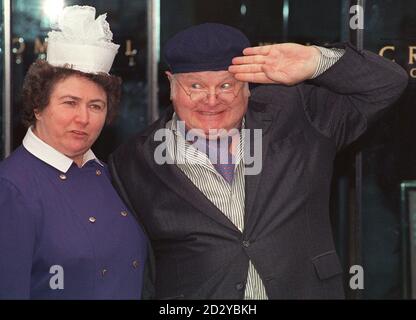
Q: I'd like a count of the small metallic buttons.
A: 6